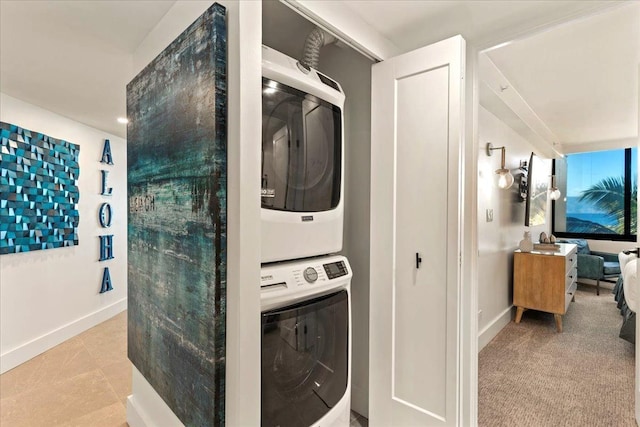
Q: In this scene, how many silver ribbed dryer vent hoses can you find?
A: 1